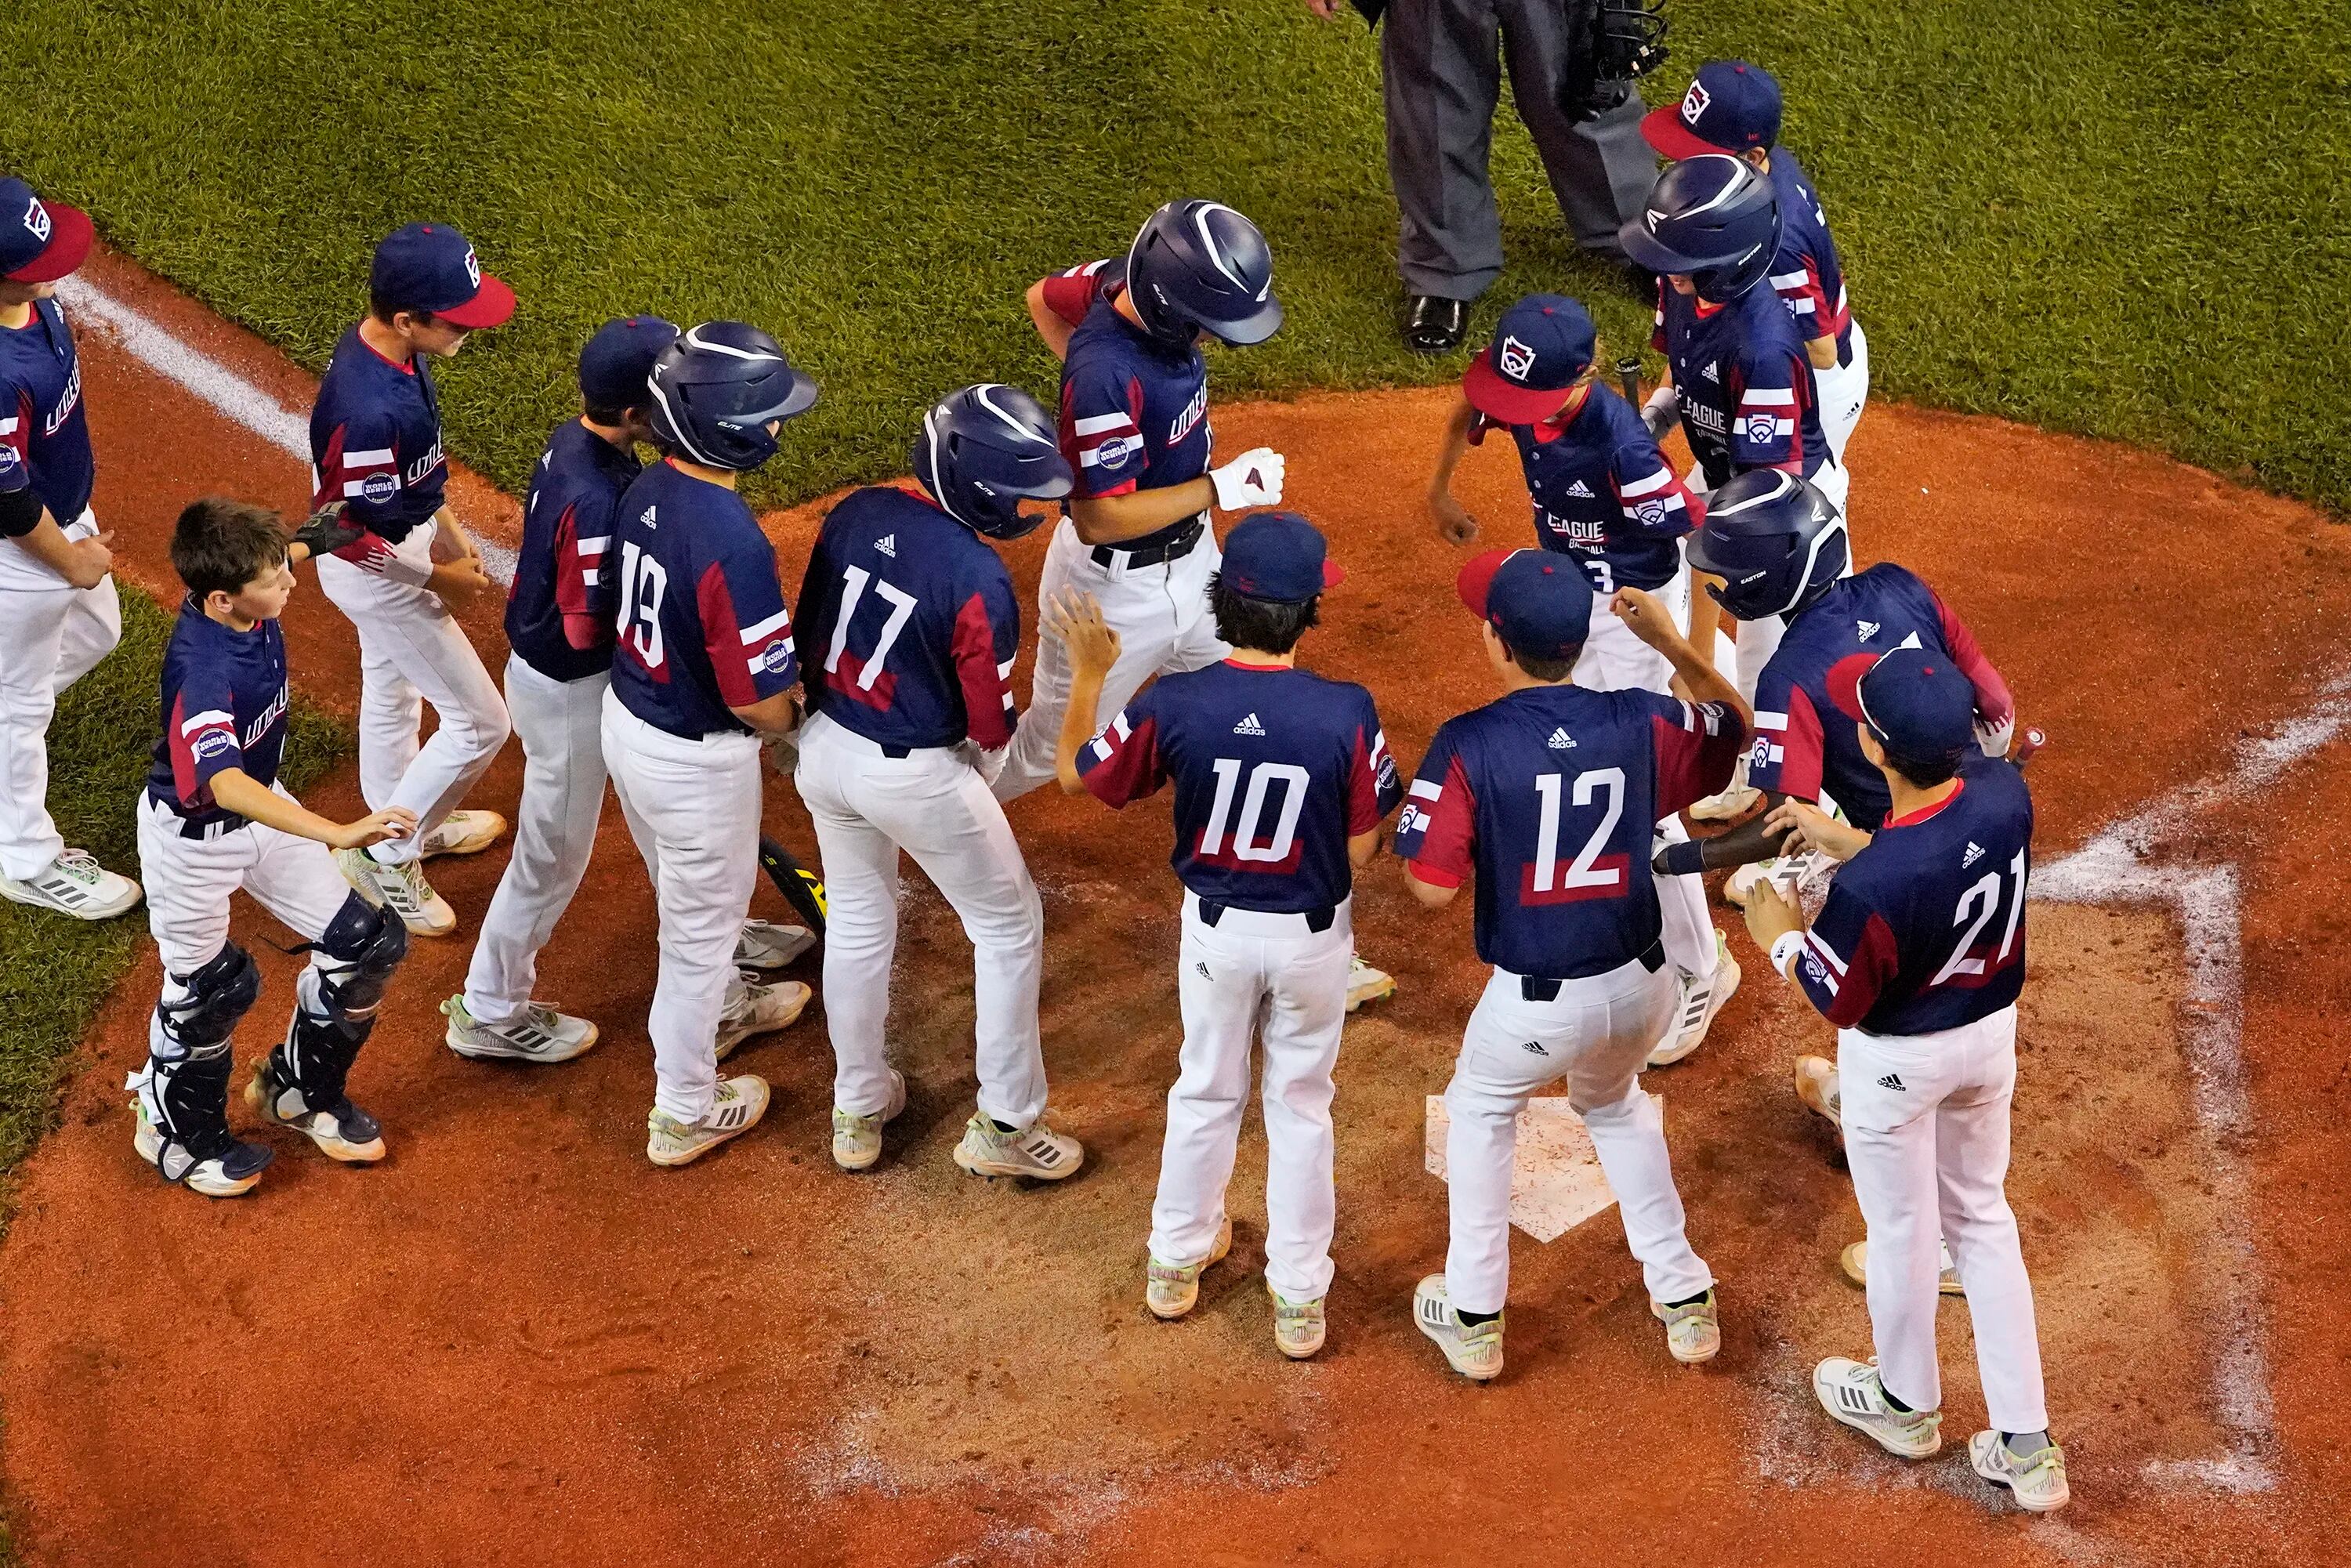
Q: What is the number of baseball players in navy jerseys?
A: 14